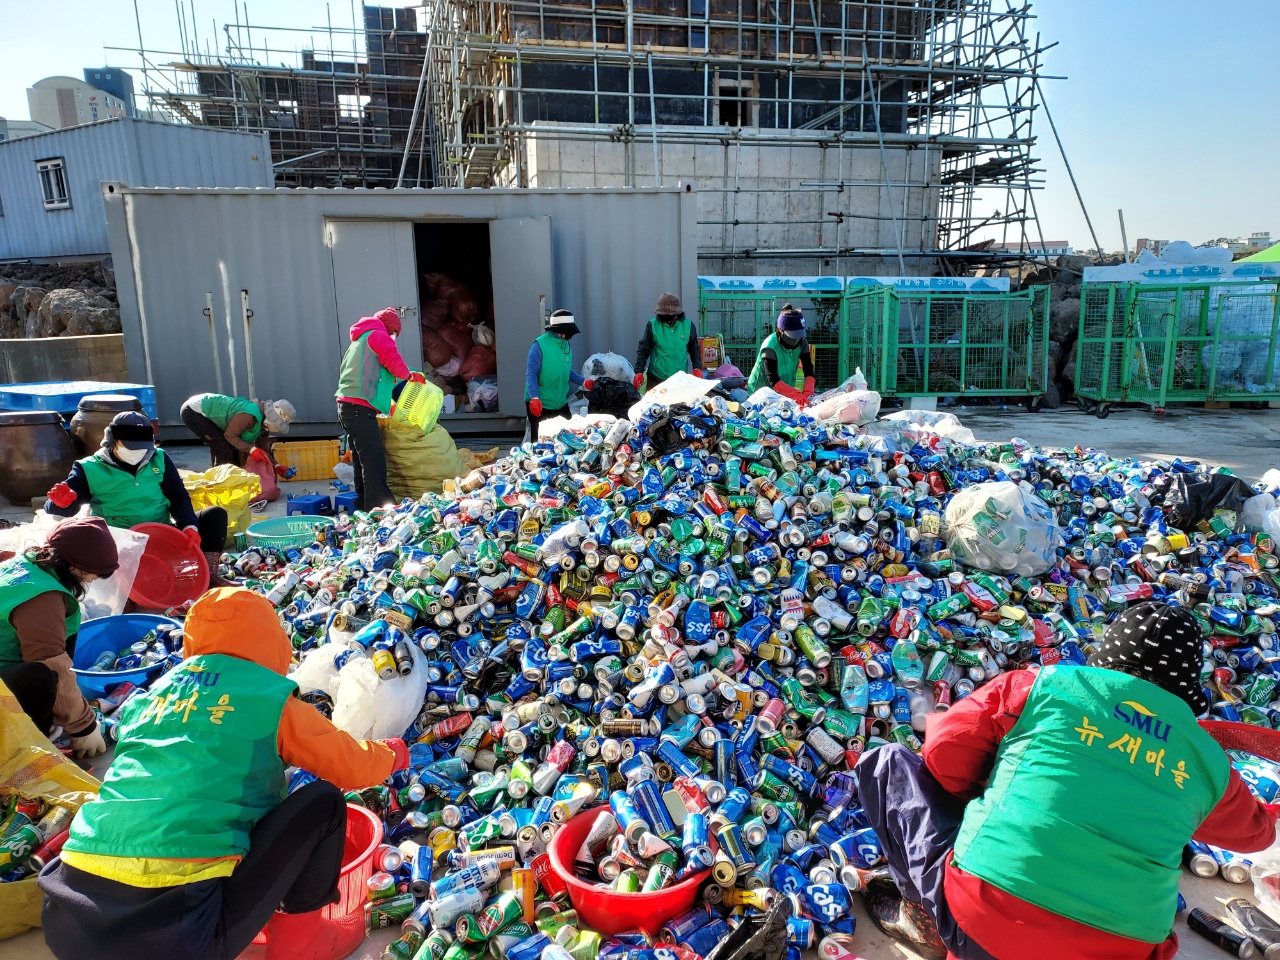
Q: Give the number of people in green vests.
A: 9